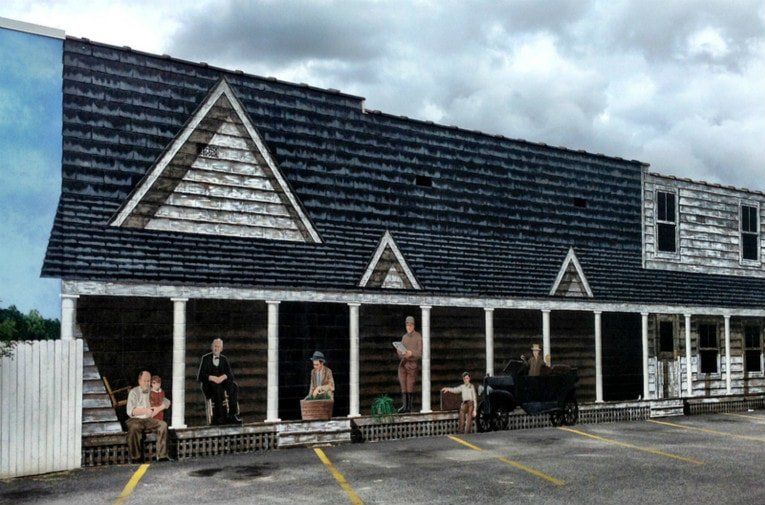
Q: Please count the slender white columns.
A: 11